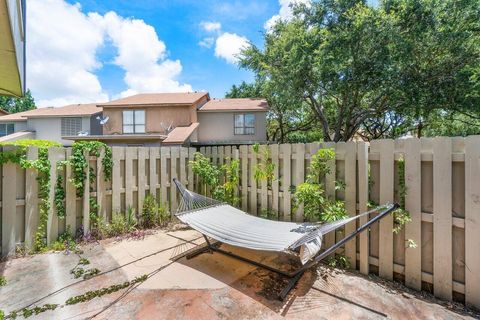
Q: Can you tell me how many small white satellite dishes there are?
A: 2